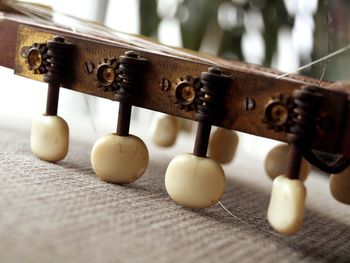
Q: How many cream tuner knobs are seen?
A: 8